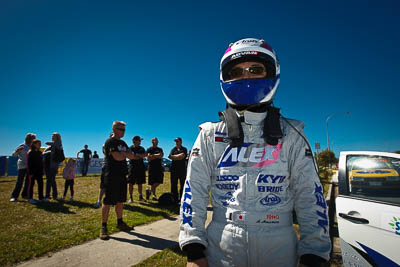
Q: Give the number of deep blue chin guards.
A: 1